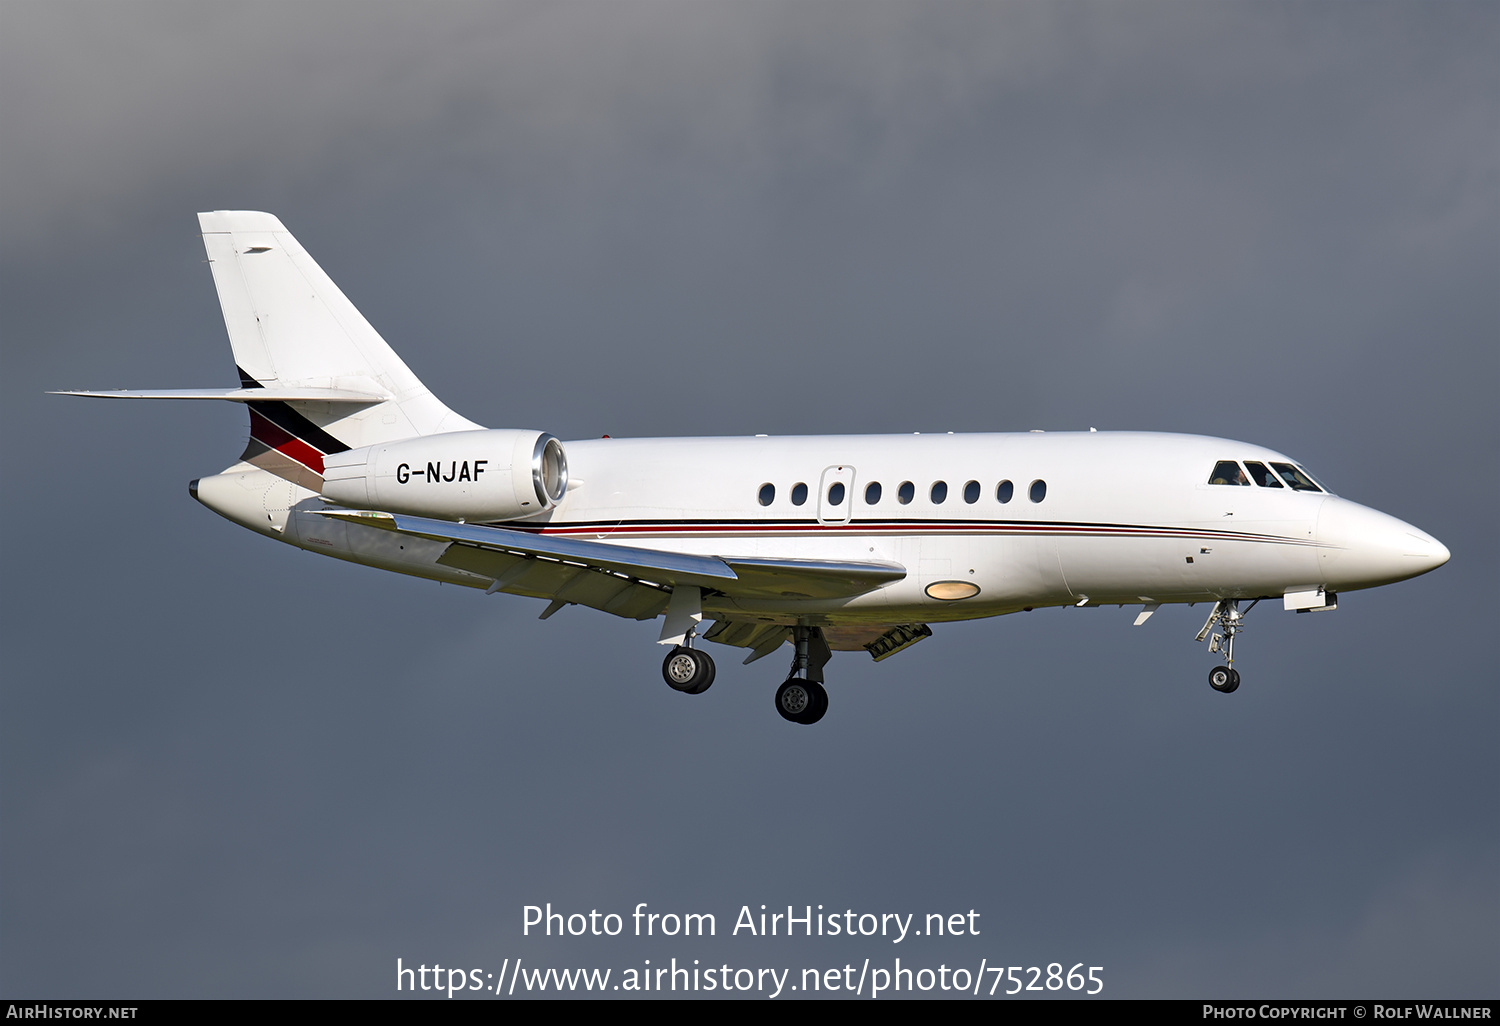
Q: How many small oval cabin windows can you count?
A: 9